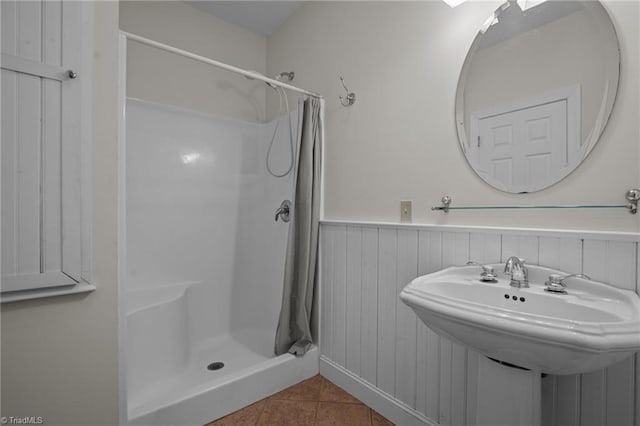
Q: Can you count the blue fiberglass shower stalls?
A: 0